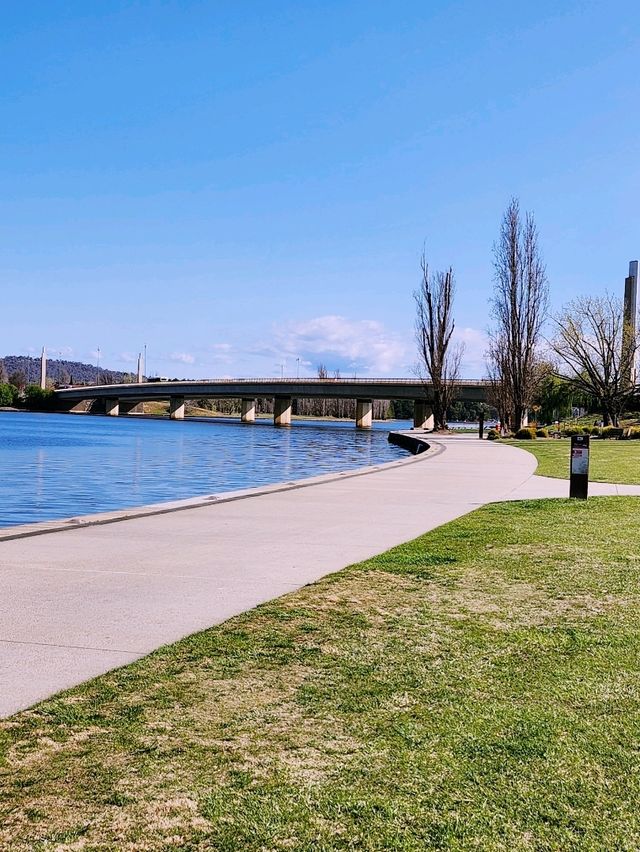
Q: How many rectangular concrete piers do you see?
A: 6